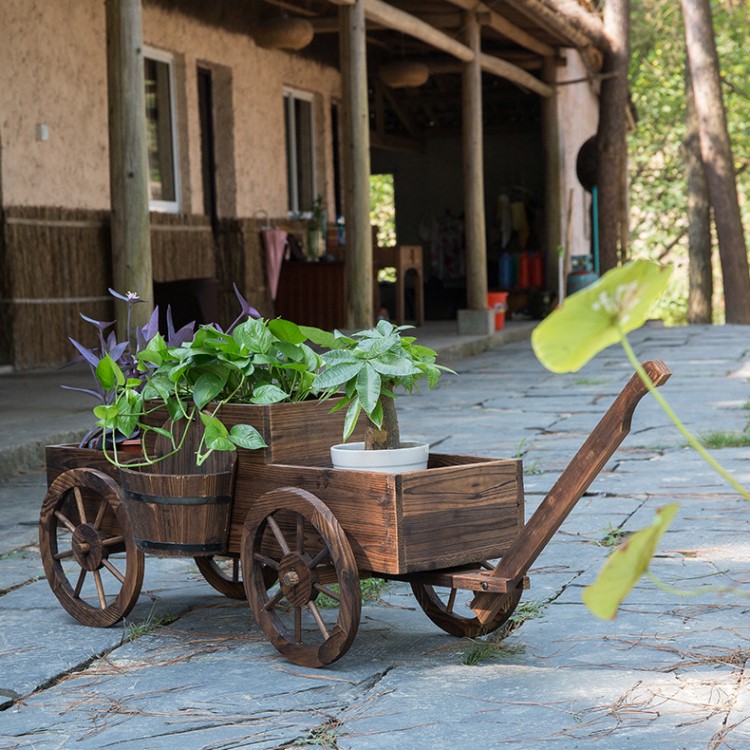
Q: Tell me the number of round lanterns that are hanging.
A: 2